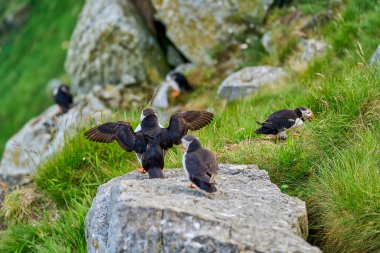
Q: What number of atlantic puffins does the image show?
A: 5